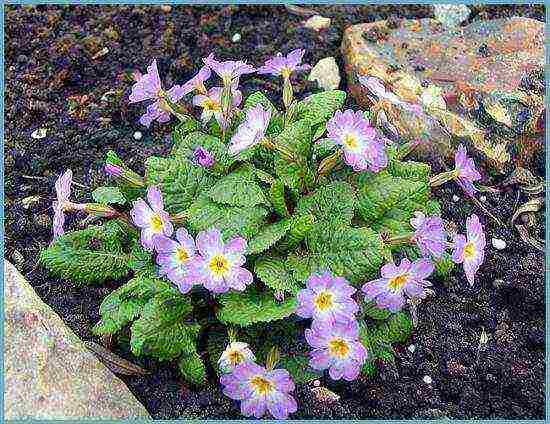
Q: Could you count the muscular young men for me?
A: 0